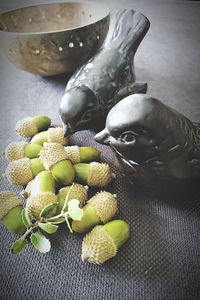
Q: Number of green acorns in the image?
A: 13